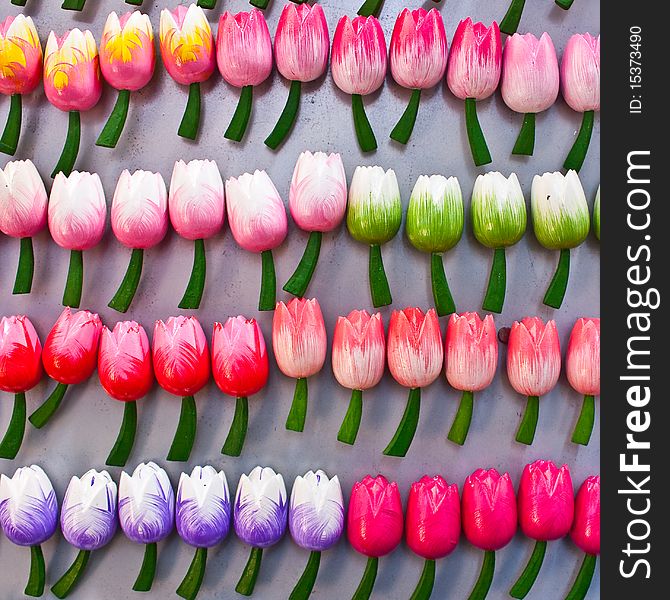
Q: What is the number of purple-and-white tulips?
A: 6